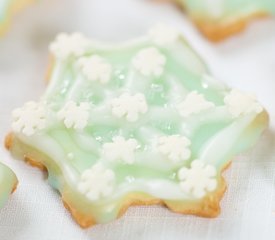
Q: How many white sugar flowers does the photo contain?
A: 13